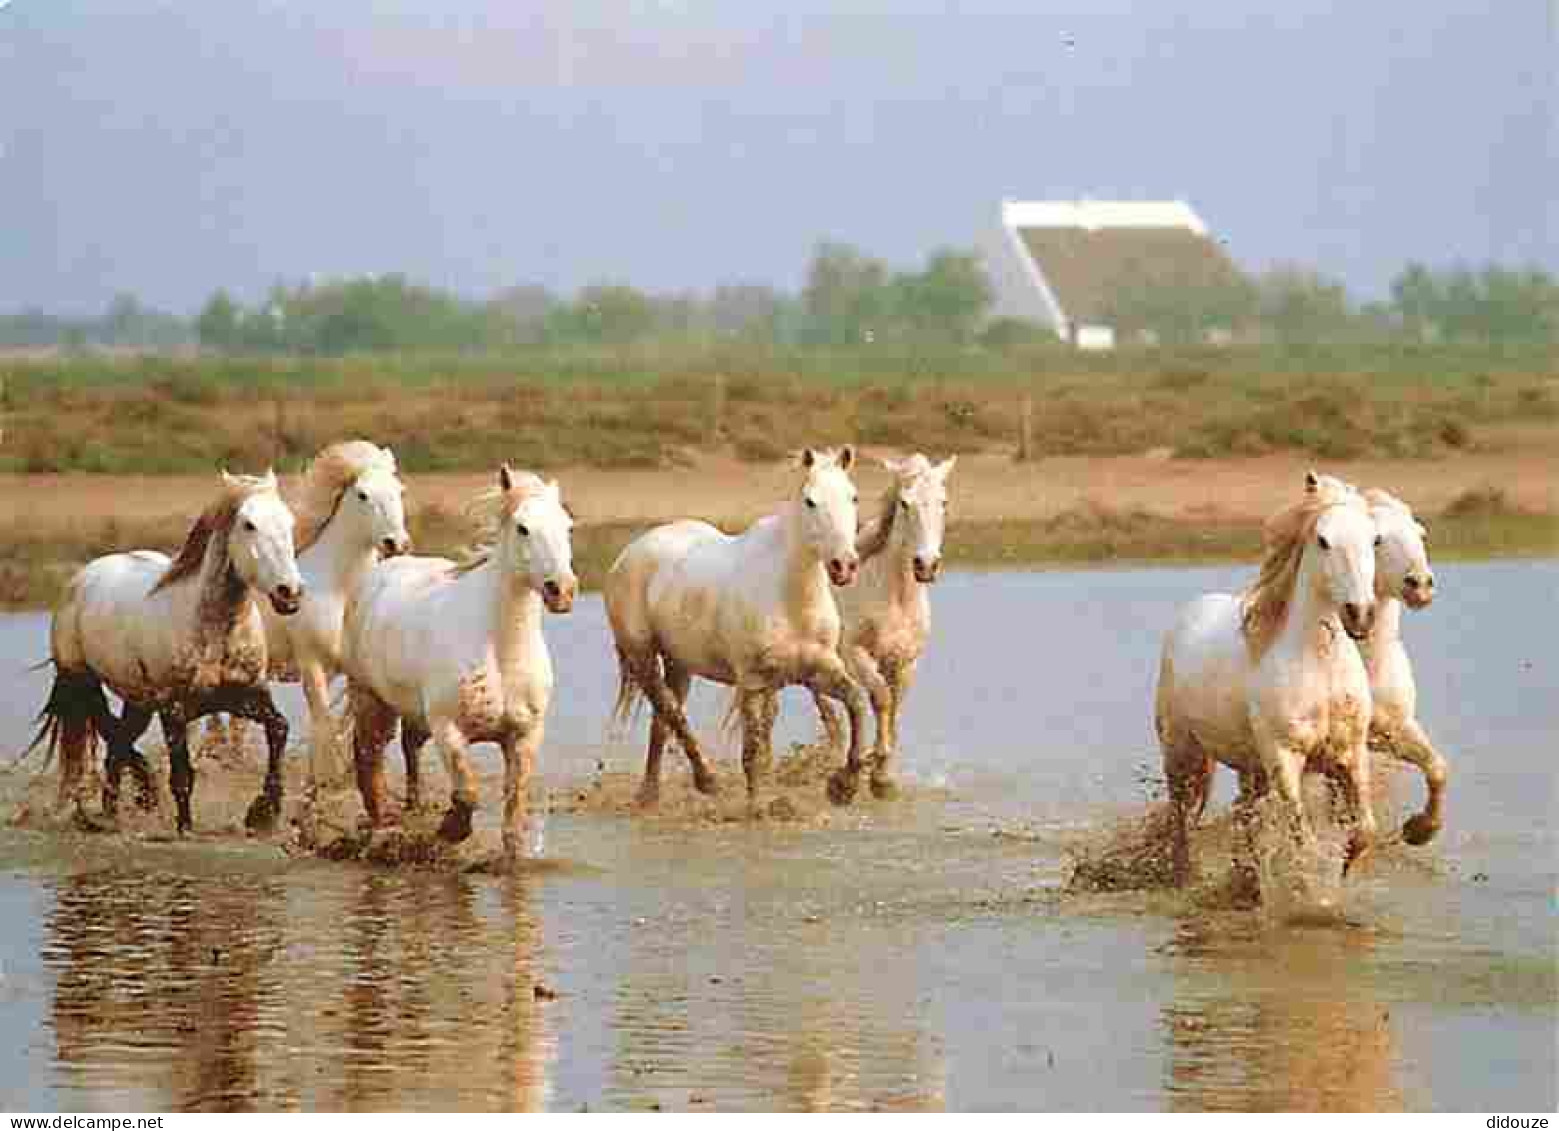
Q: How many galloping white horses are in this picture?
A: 7